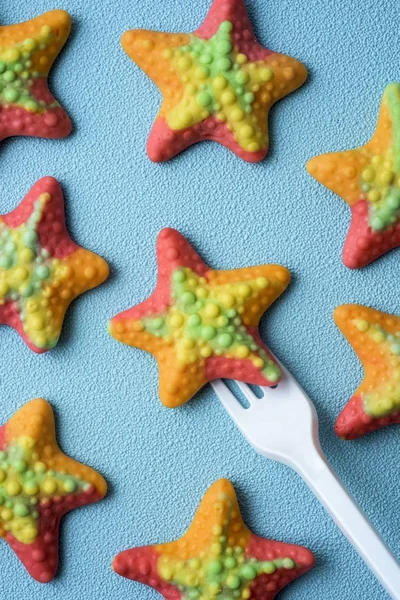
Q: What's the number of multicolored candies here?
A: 8